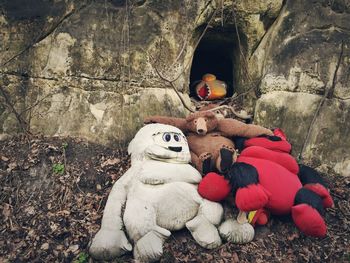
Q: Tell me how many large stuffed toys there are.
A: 3